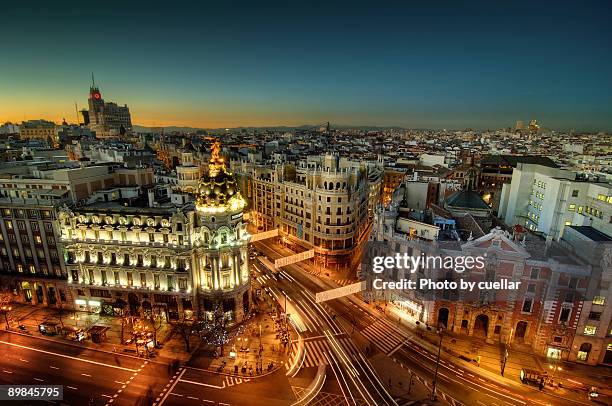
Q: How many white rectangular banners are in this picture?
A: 3